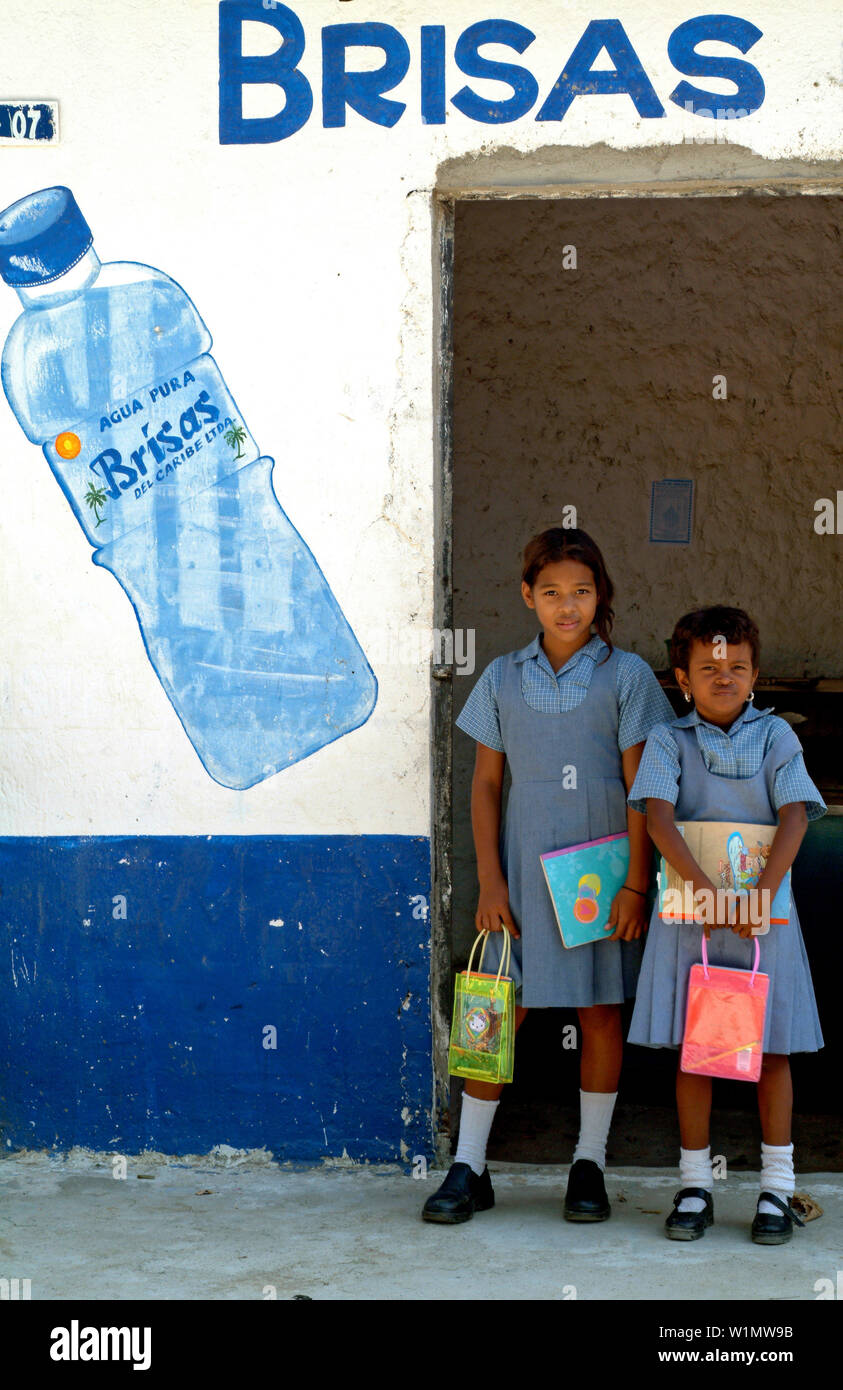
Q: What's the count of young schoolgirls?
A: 2